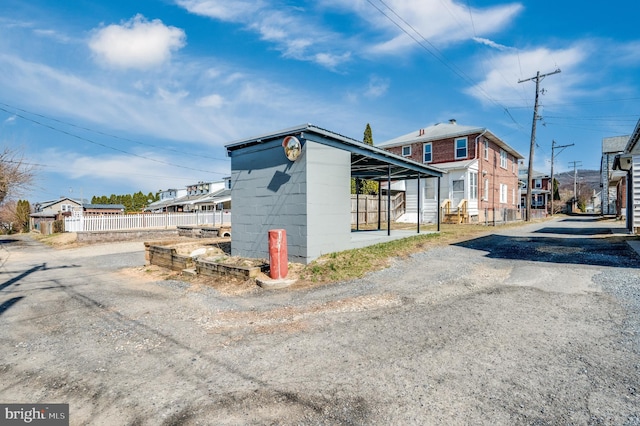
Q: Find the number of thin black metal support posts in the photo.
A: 5